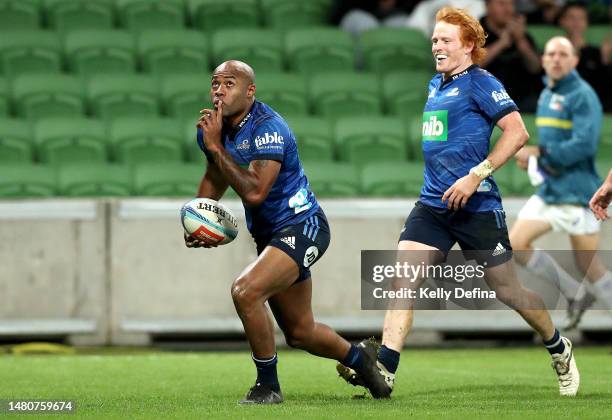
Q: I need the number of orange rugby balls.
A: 0